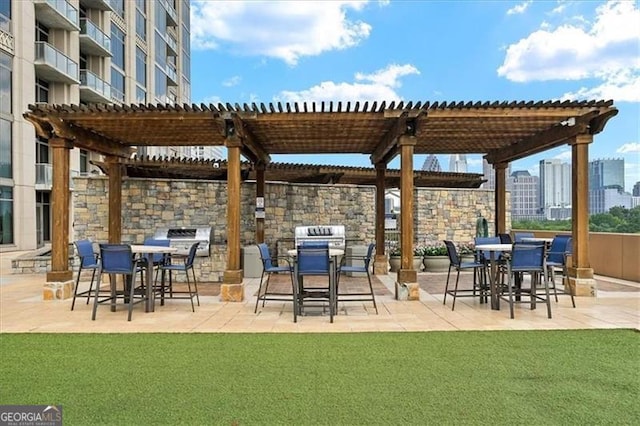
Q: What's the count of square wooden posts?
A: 8